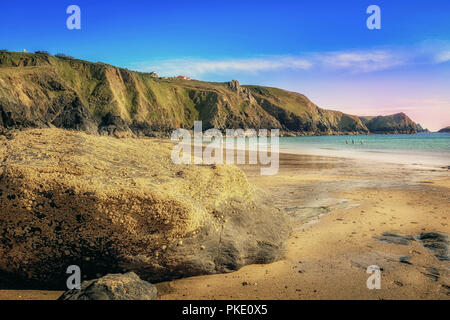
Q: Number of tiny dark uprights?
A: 3